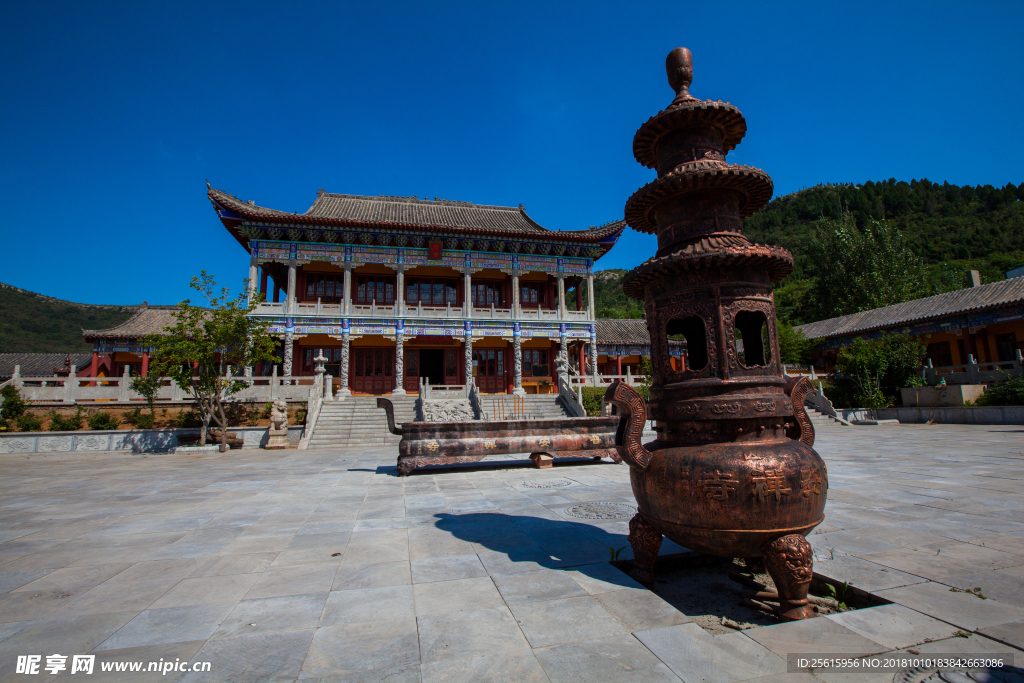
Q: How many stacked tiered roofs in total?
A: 3